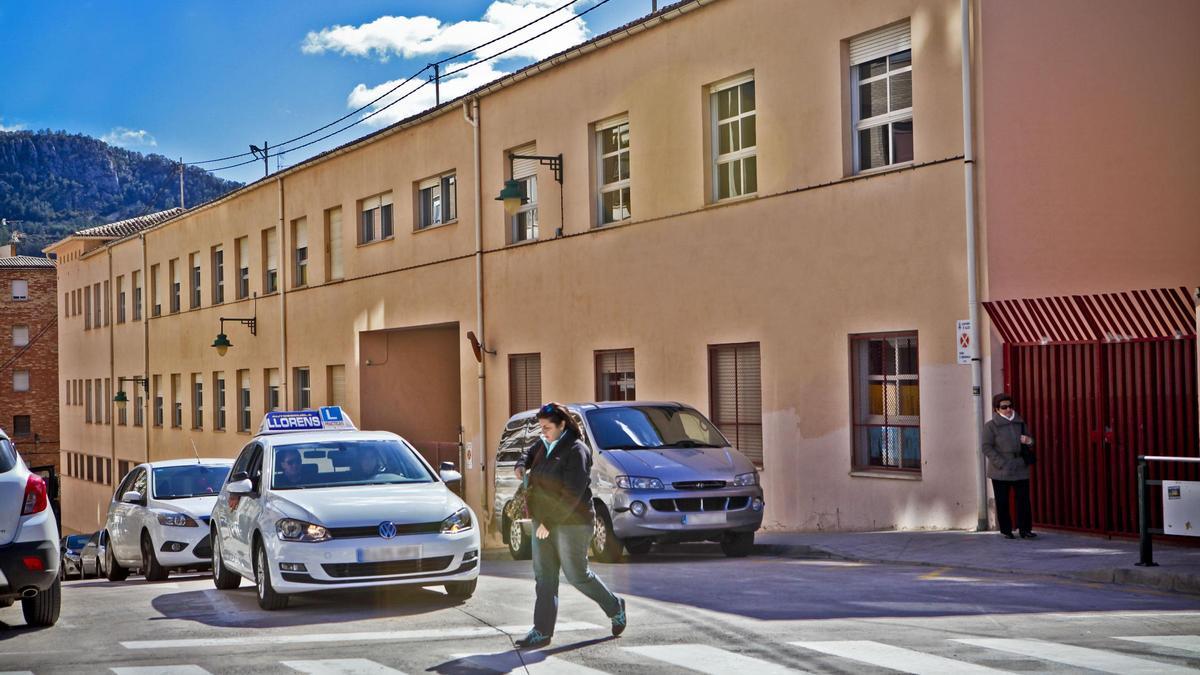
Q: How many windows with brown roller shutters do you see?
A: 3